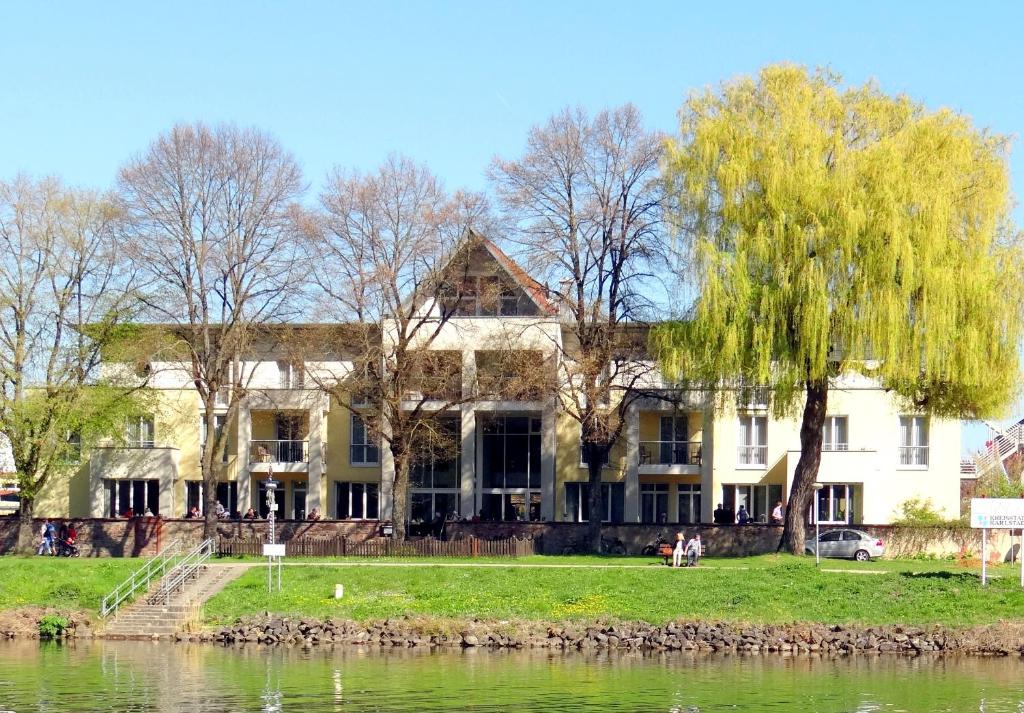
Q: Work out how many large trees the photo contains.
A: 5